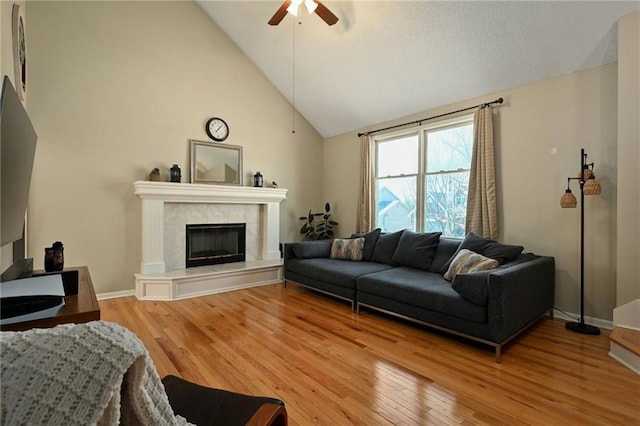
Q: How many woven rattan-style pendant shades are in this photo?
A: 3